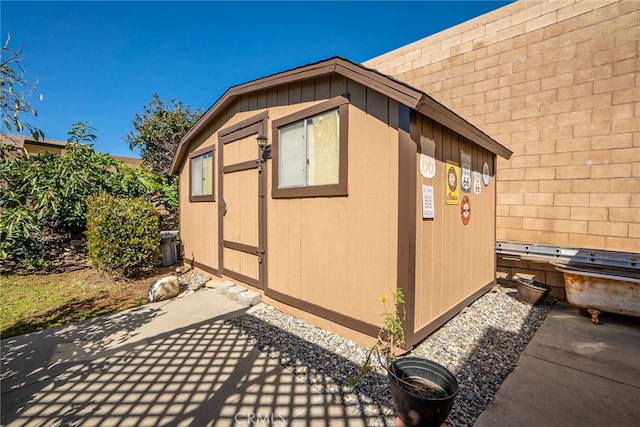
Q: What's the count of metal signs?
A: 7